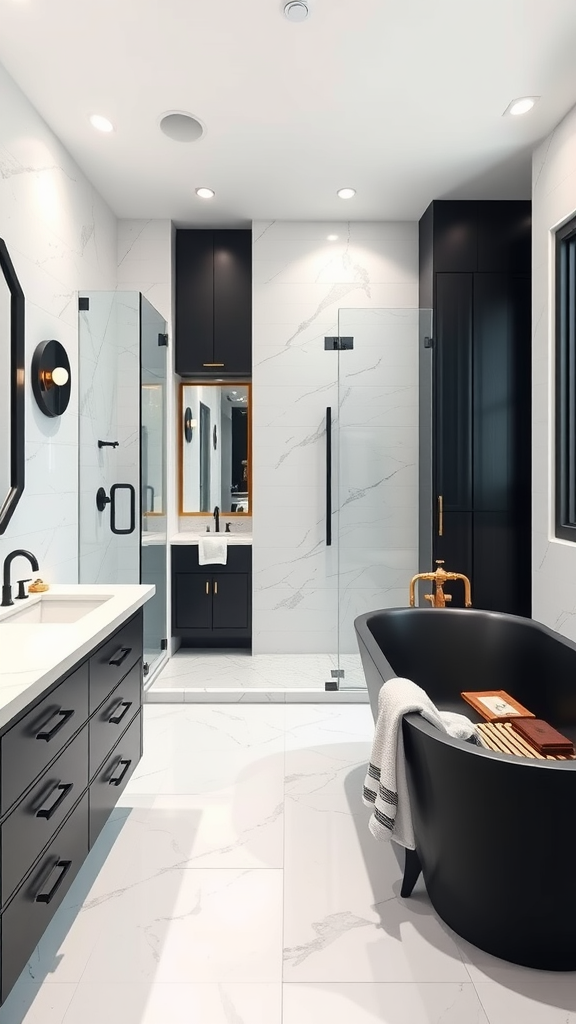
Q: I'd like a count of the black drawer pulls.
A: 6